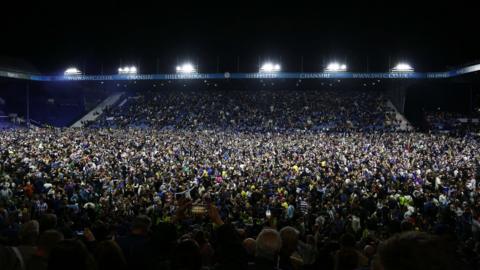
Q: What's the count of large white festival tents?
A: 0